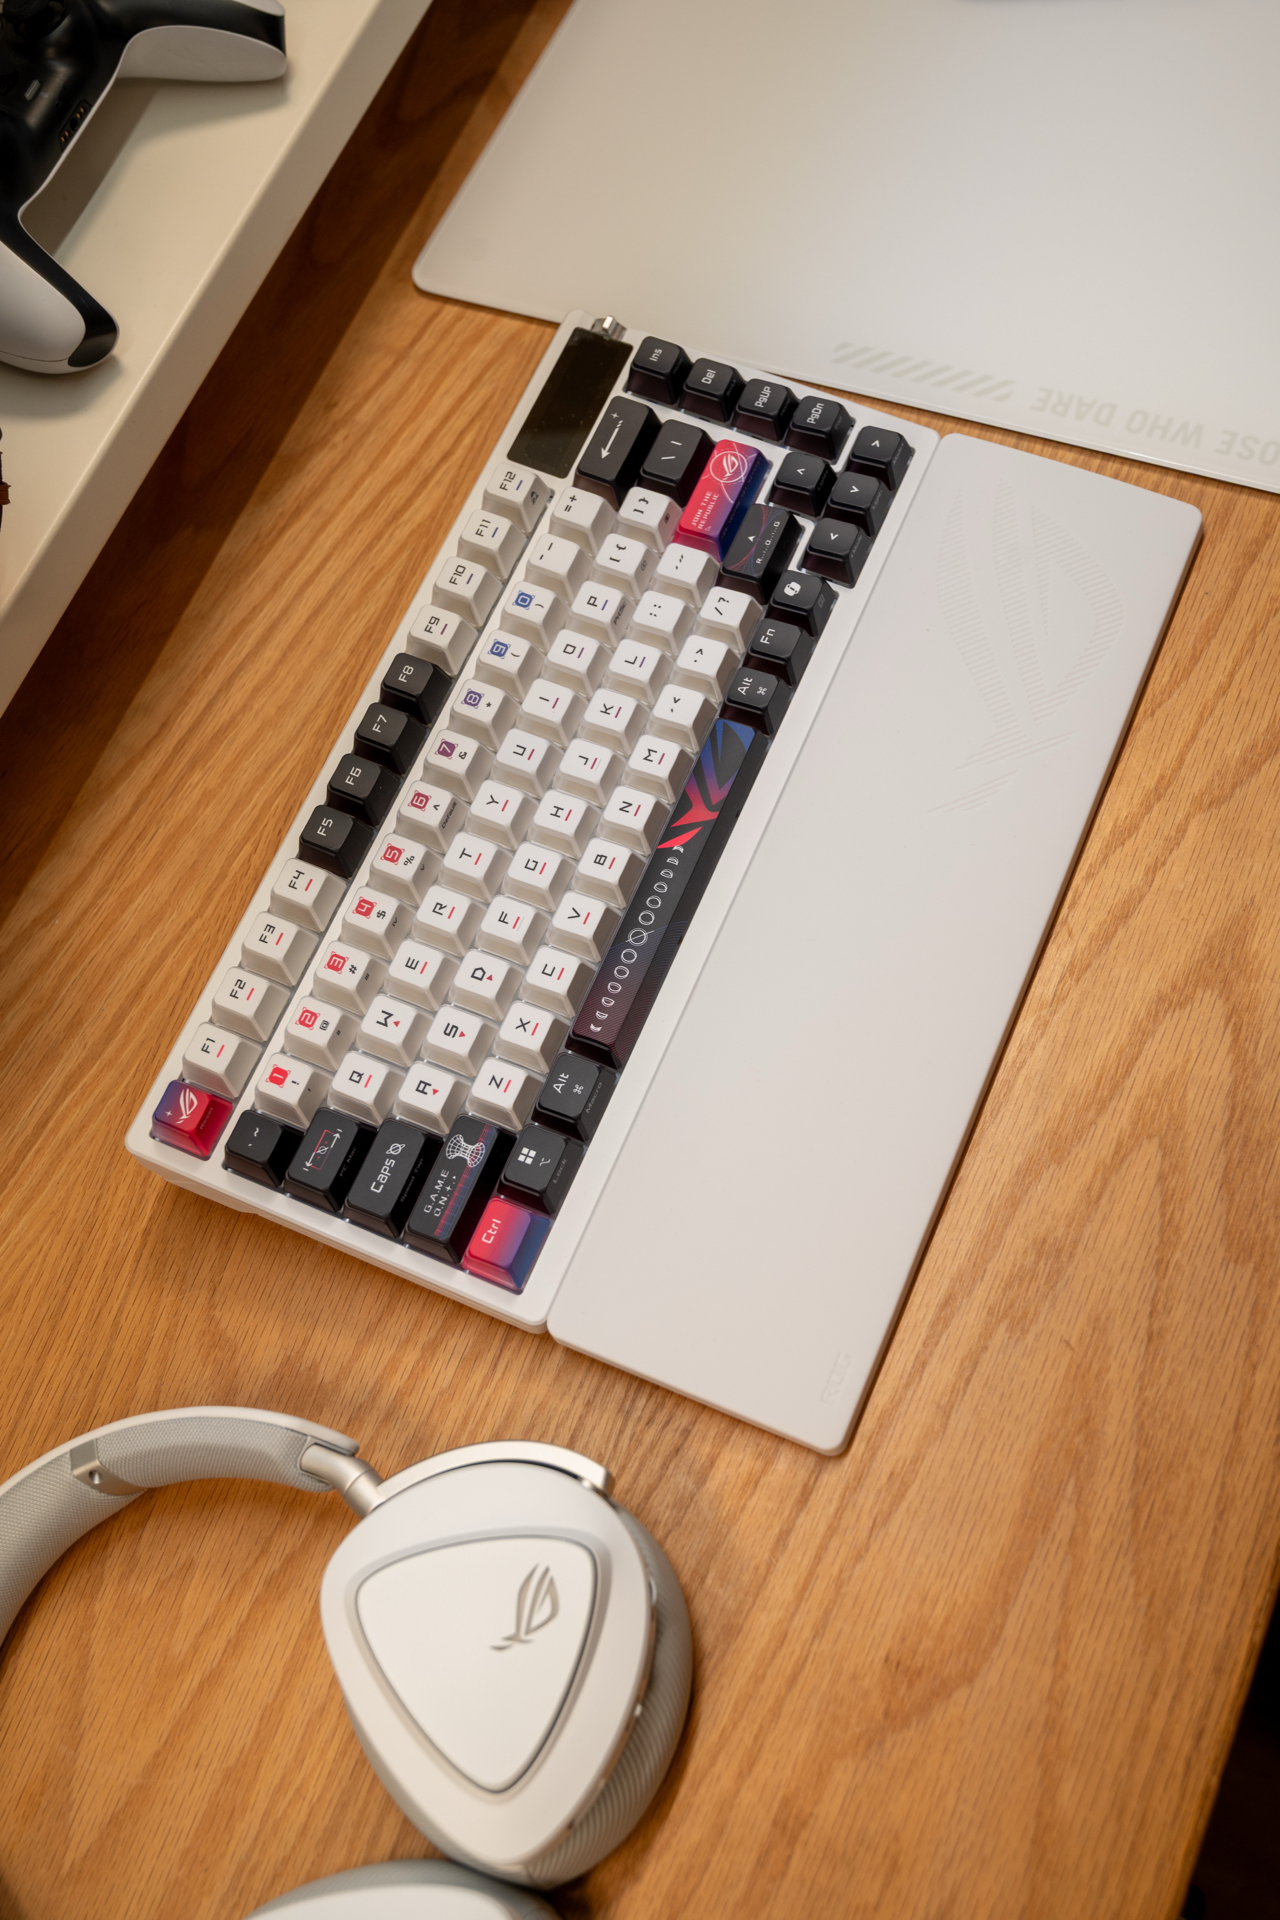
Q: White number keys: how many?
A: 10